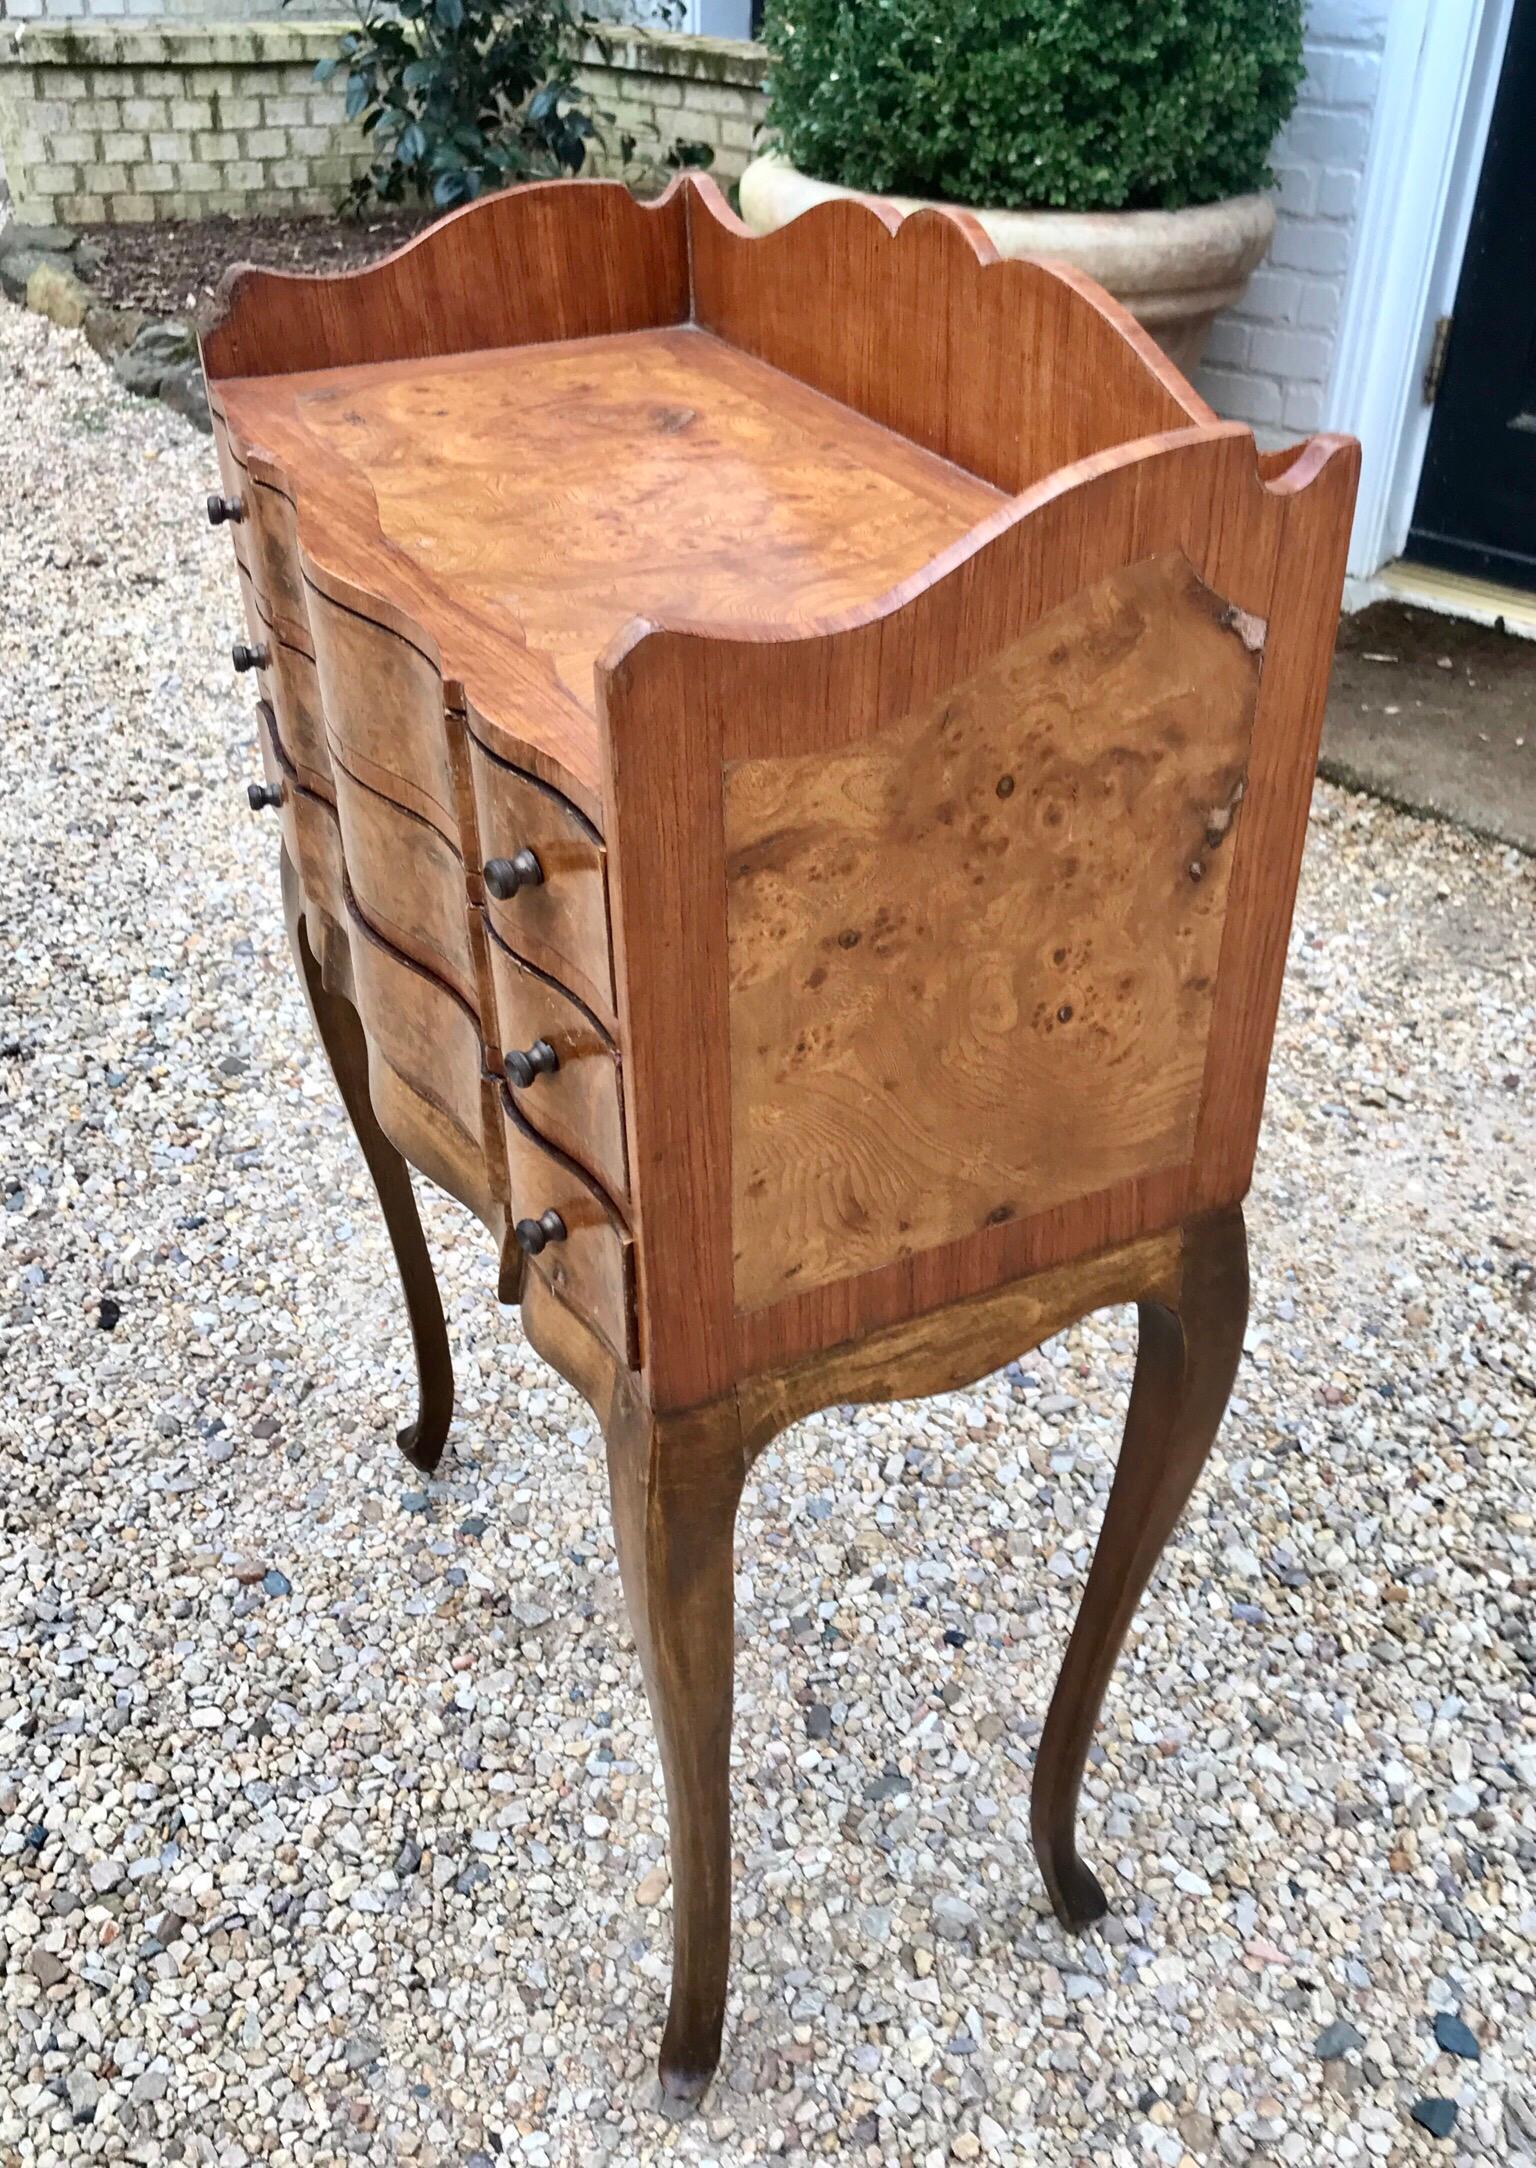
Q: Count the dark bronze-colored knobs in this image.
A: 6